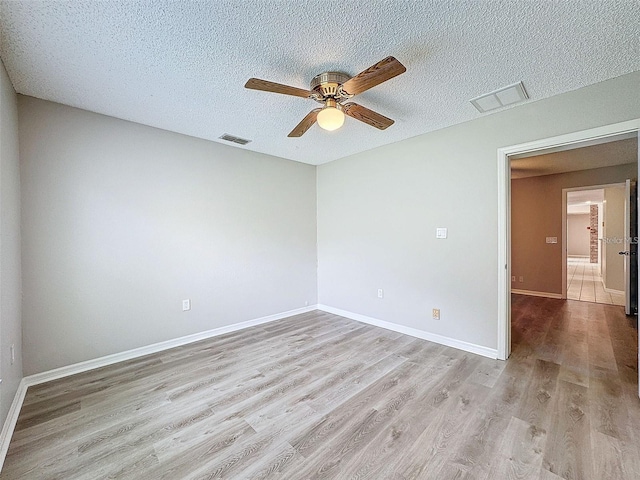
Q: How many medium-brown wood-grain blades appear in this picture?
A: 4